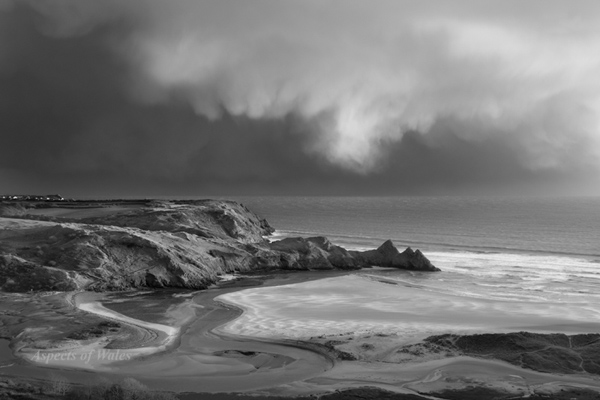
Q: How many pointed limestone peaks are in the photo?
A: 3